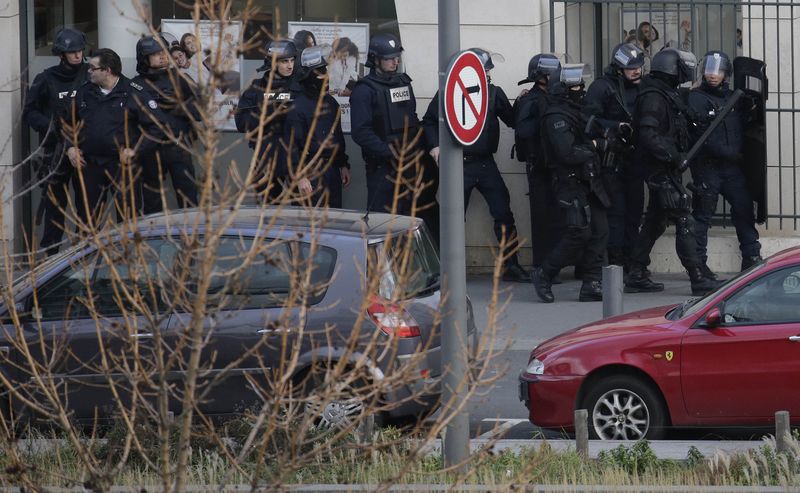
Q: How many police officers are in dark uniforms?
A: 12